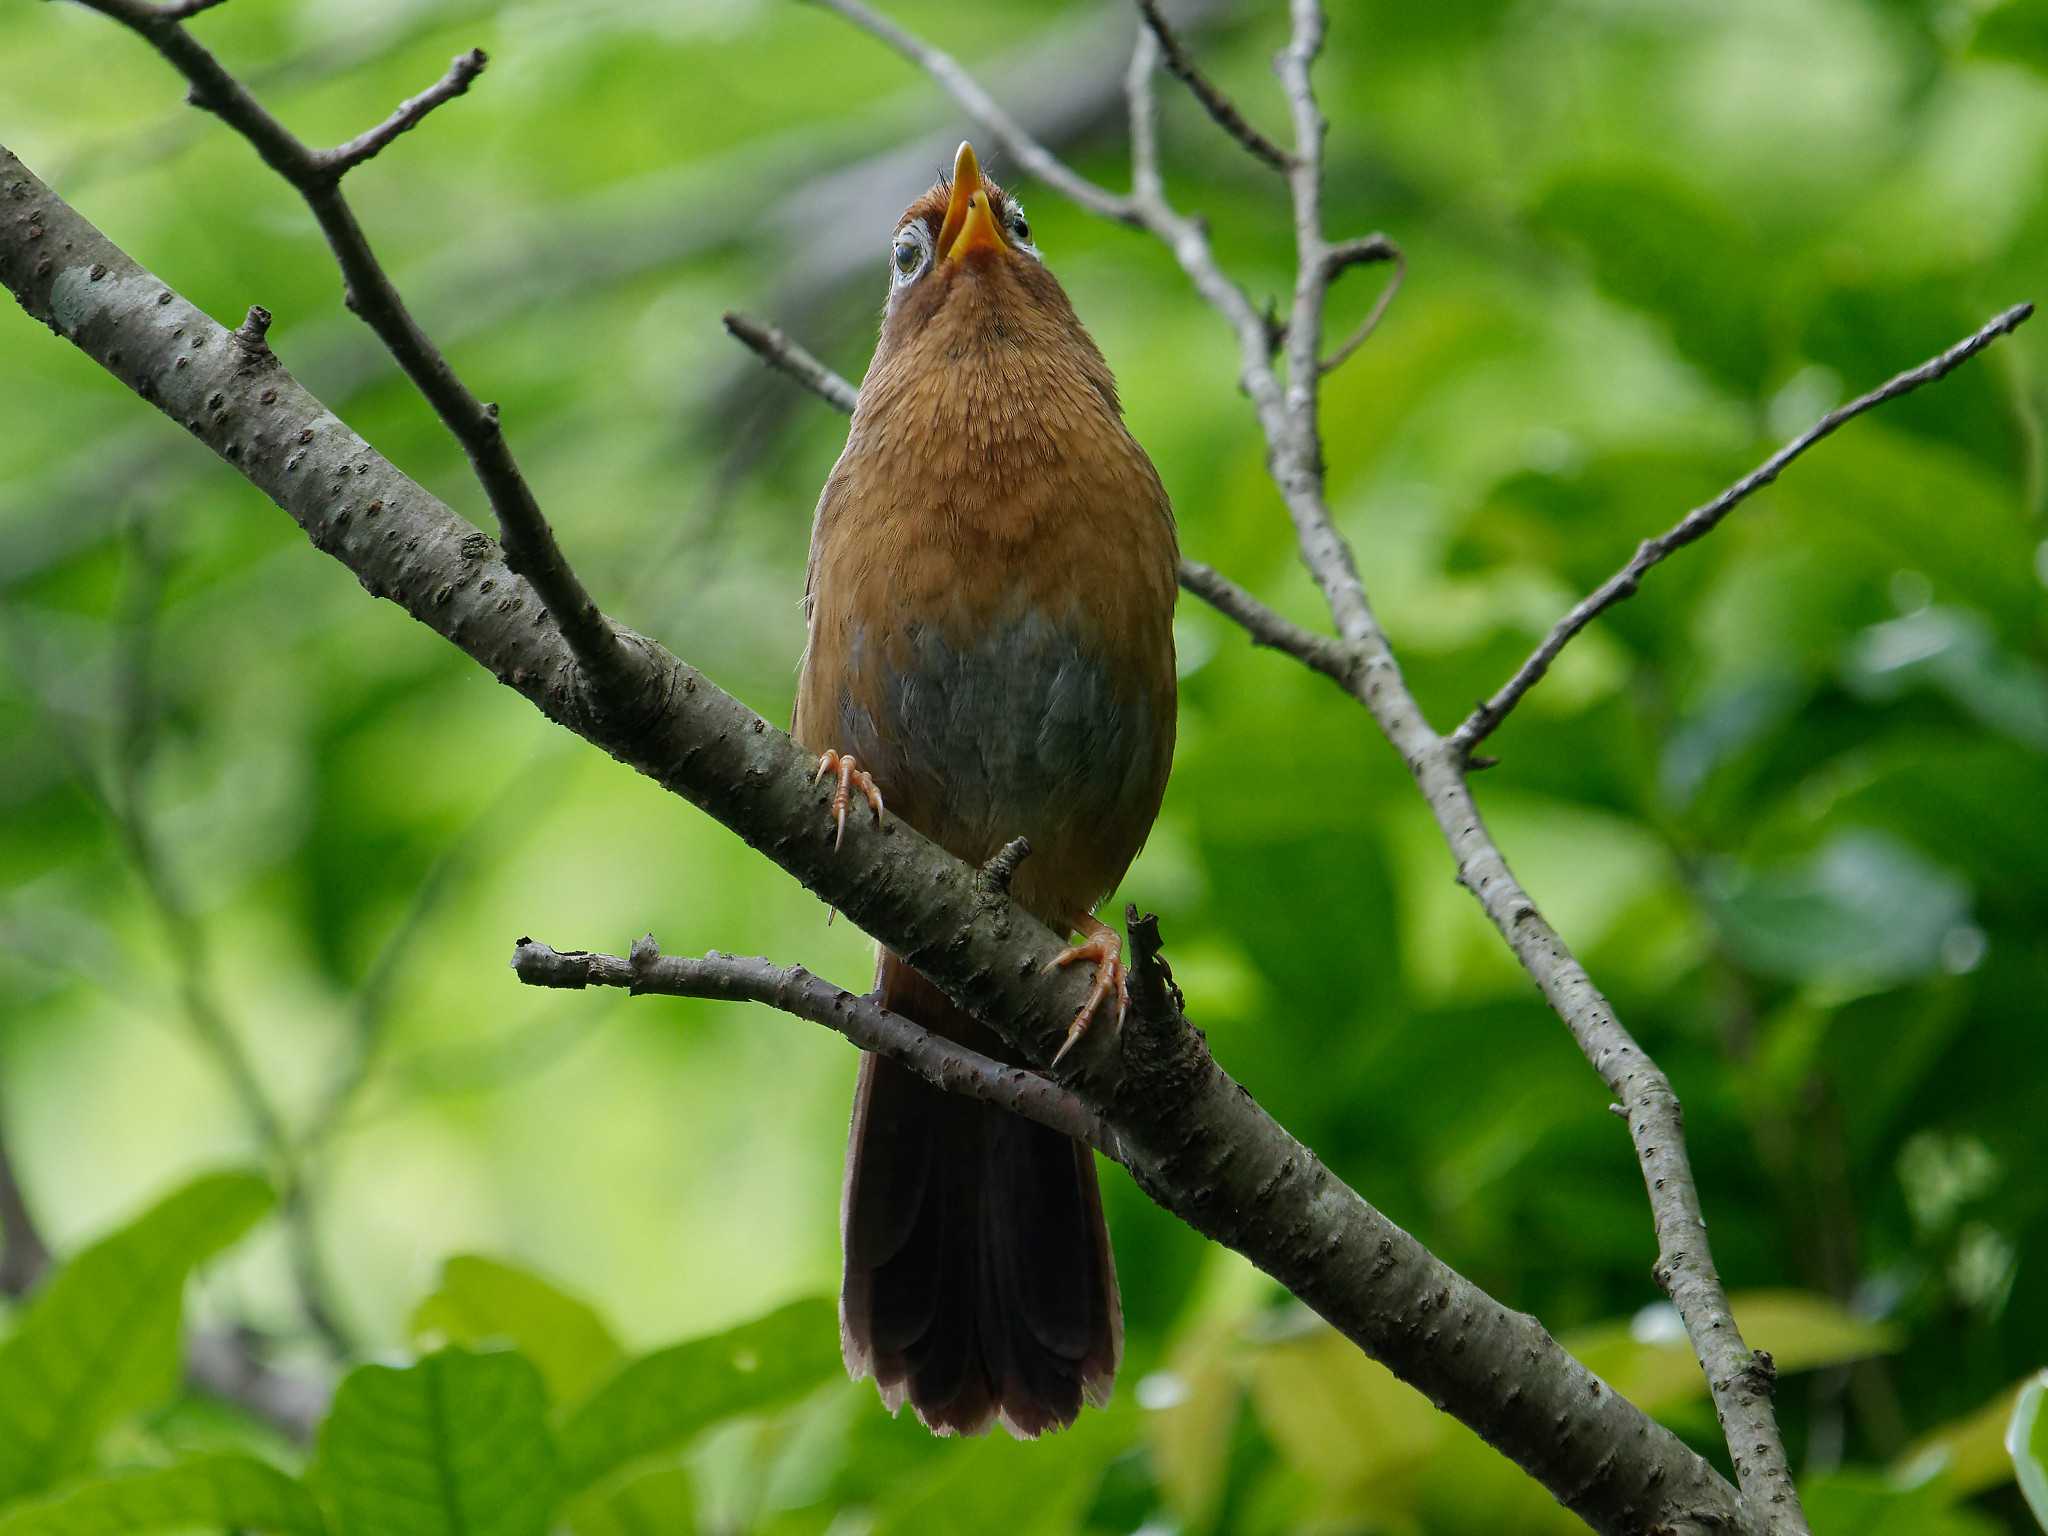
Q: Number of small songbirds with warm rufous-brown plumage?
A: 1